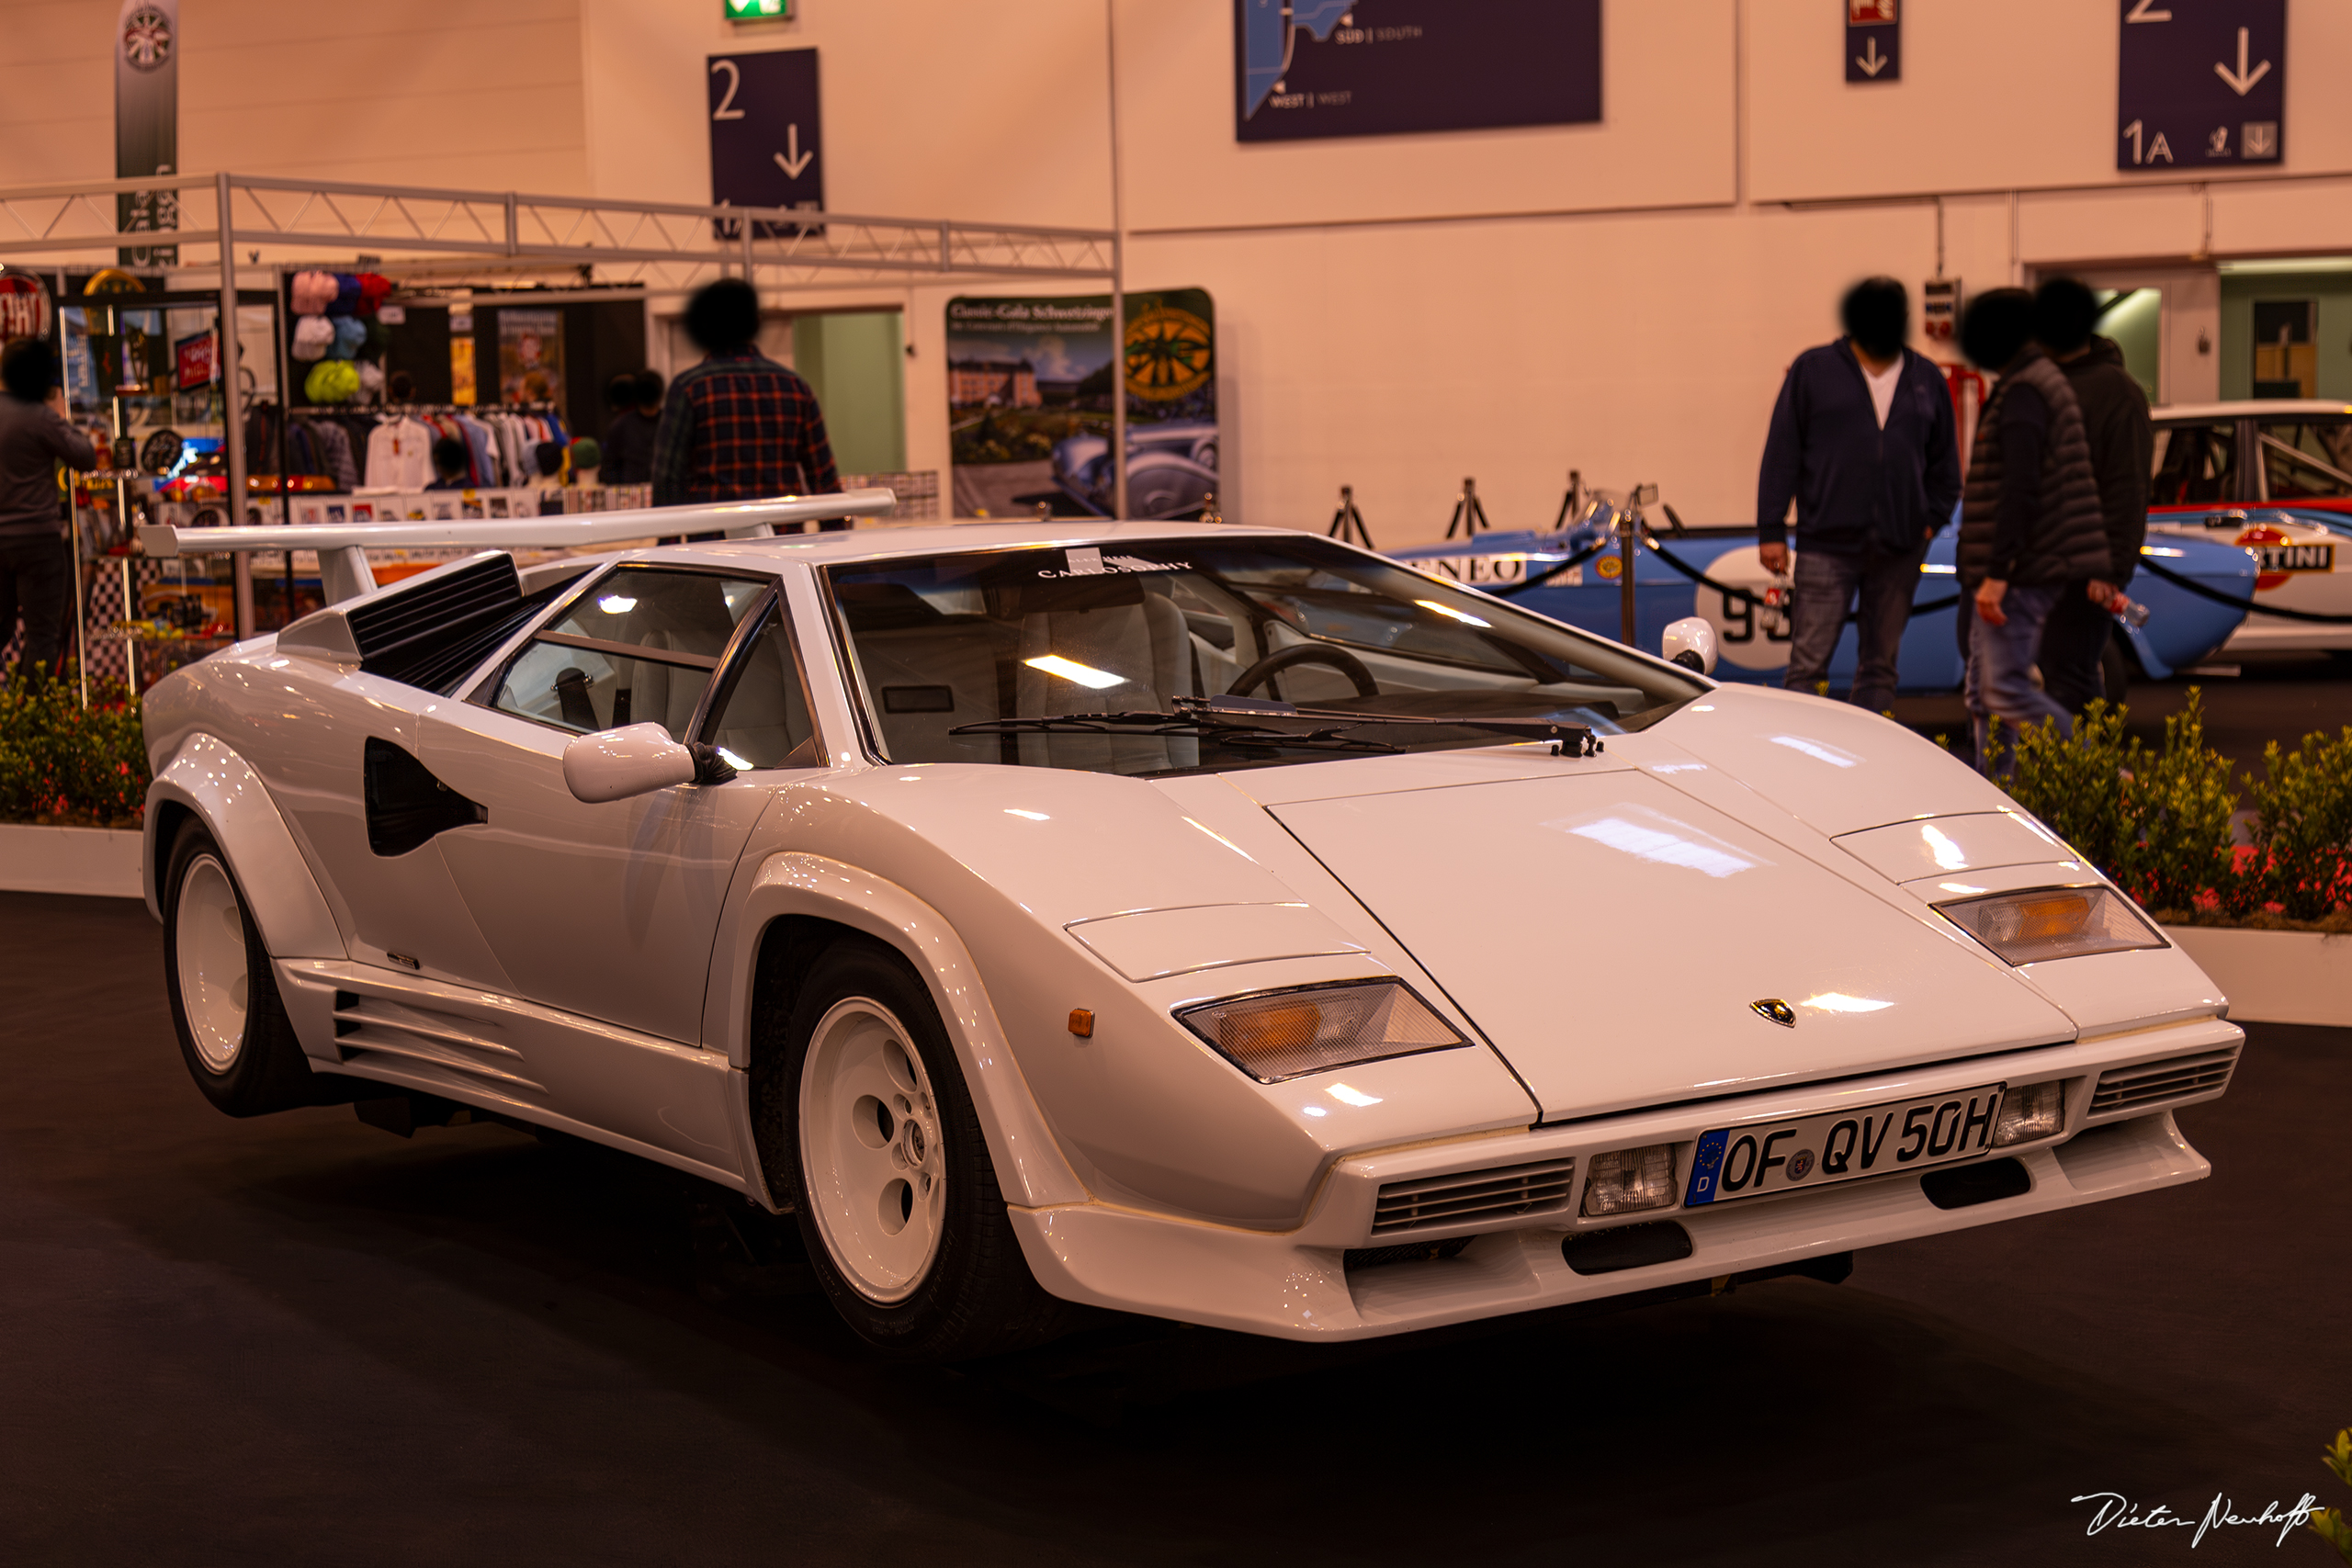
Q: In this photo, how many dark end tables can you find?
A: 0